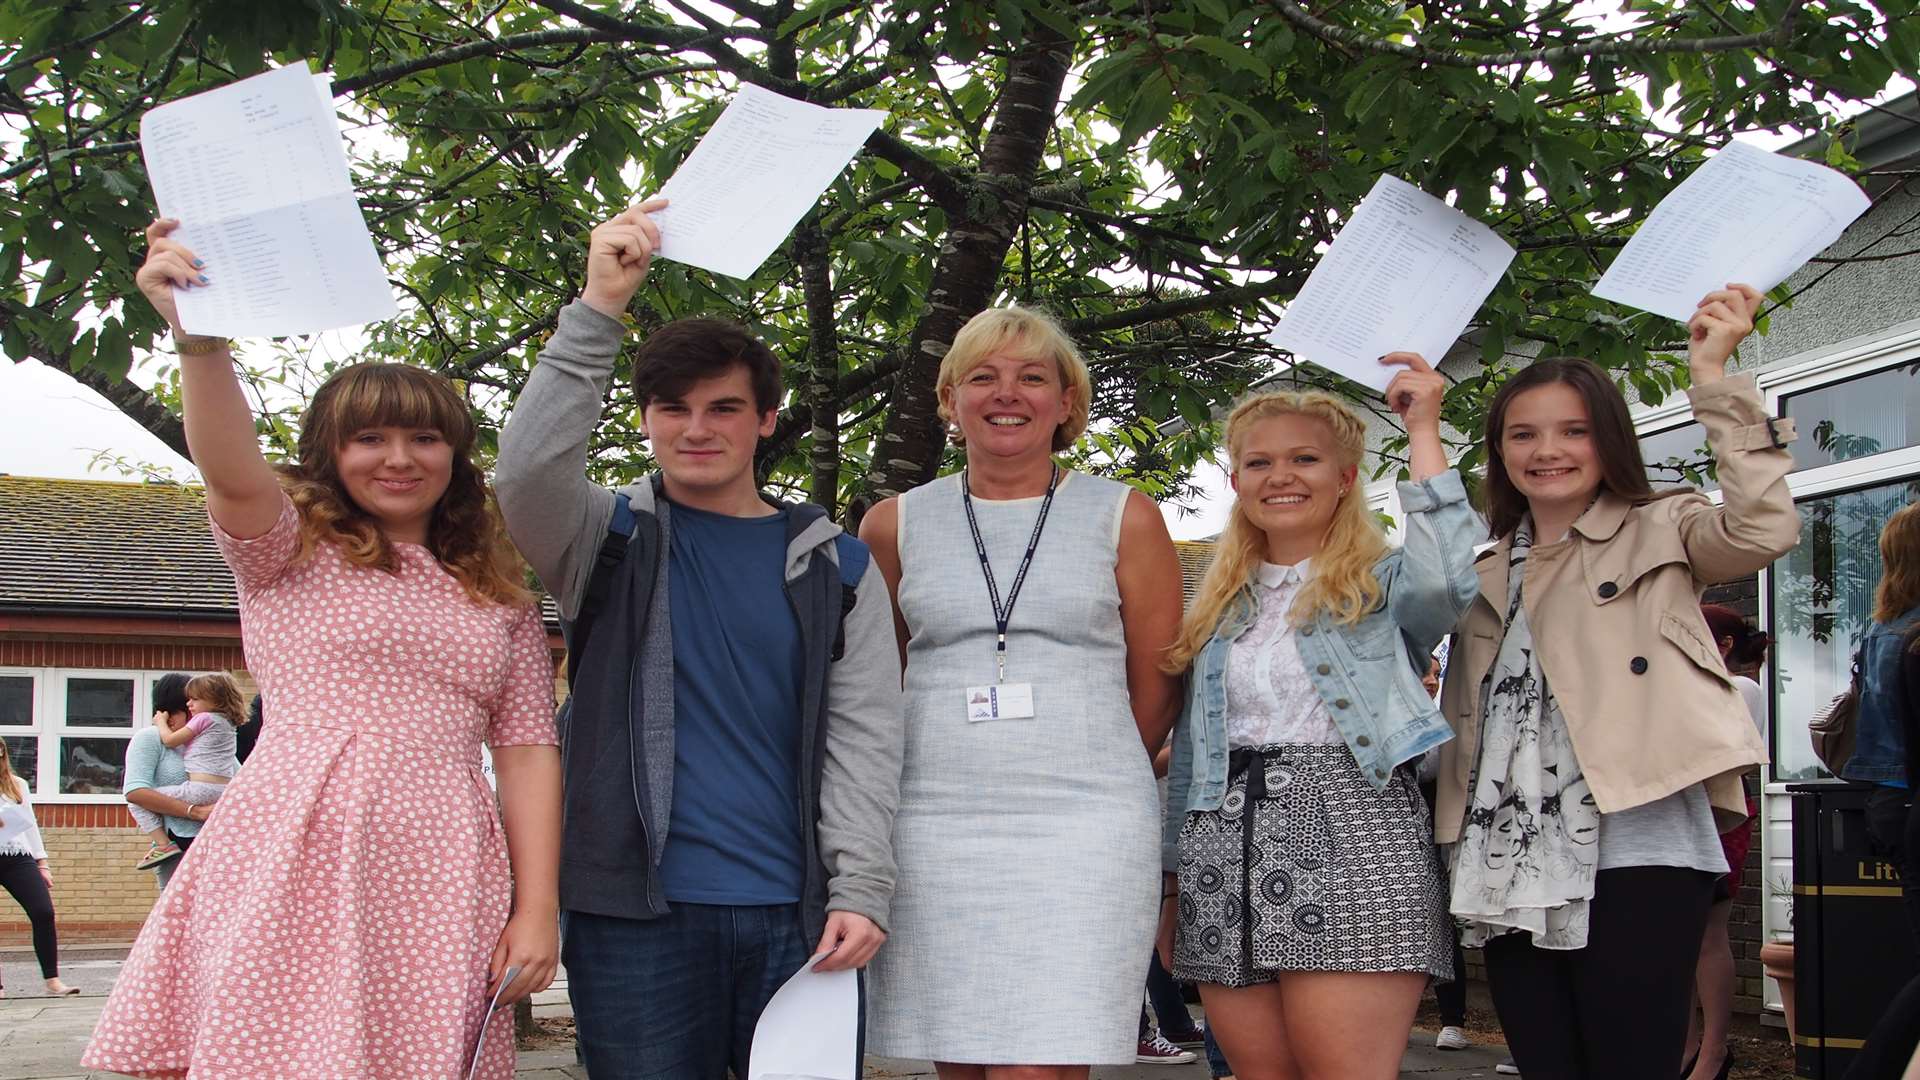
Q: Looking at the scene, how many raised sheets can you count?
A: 4